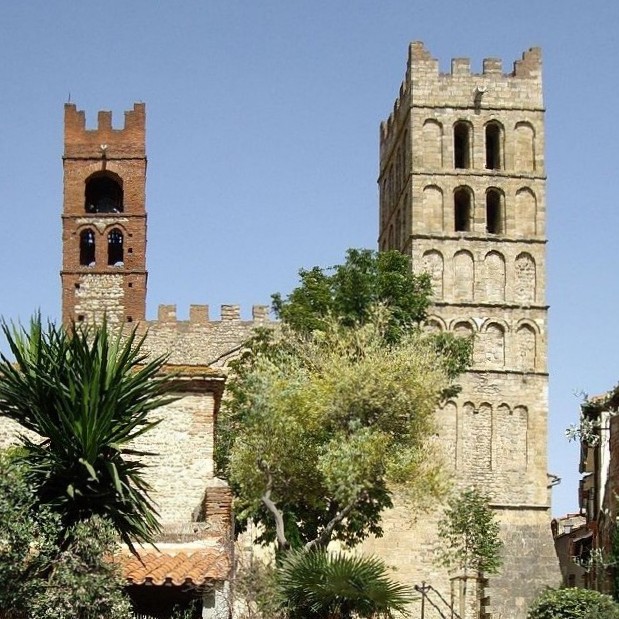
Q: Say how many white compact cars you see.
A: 0